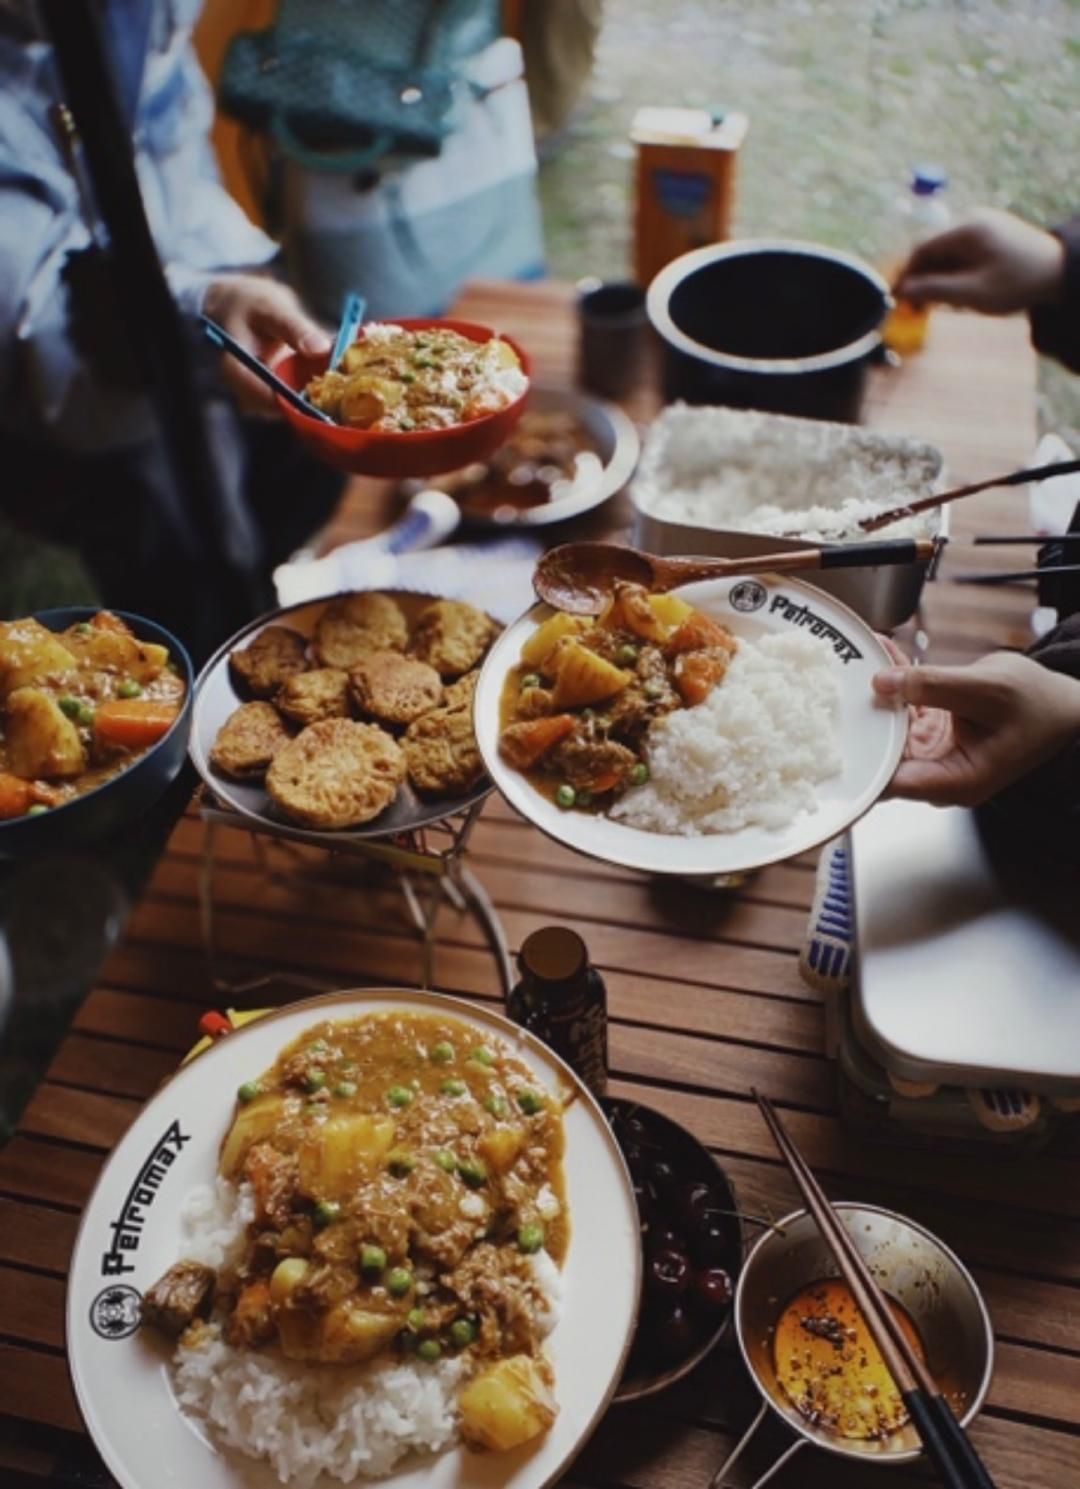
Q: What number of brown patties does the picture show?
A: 9